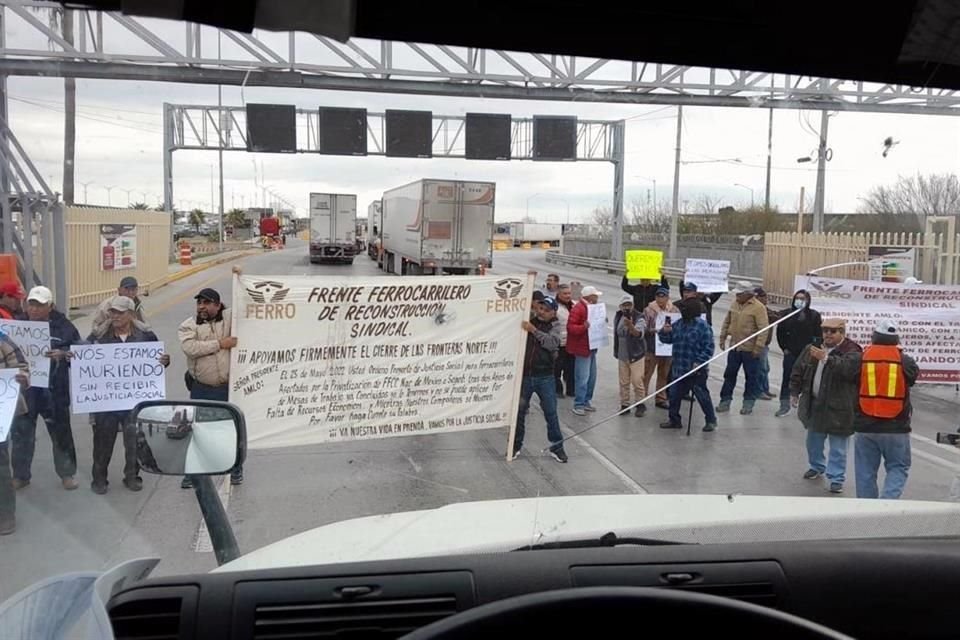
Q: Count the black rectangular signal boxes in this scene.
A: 5